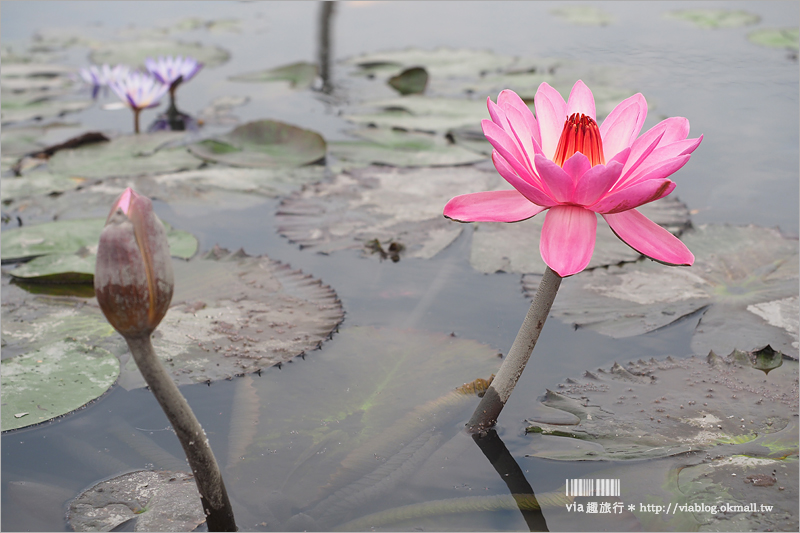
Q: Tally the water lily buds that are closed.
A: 1